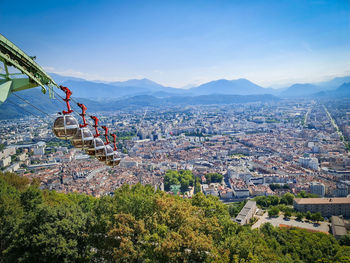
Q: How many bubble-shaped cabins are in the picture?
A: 5